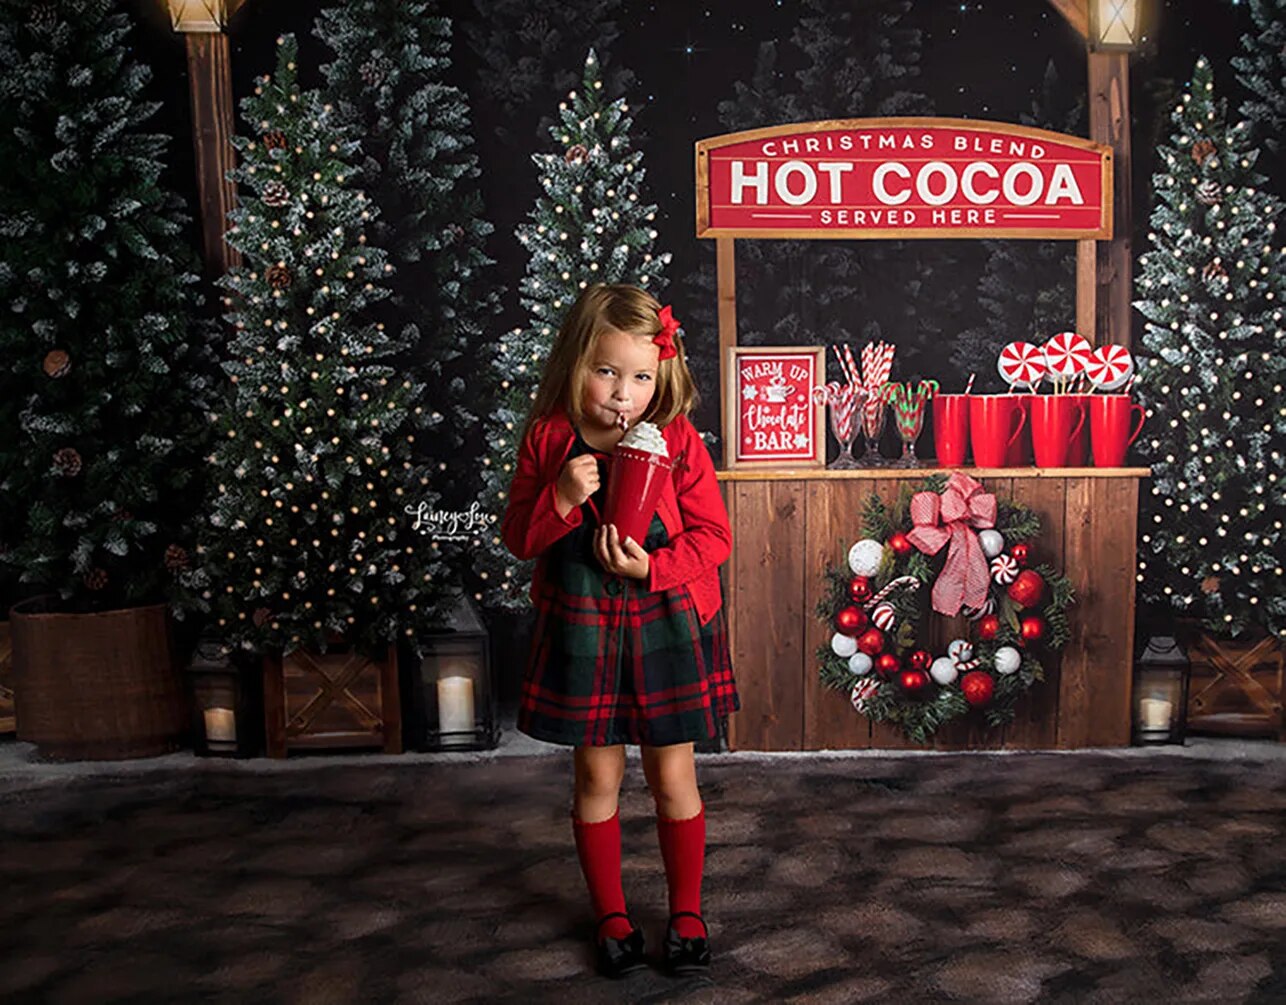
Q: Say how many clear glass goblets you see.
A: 3